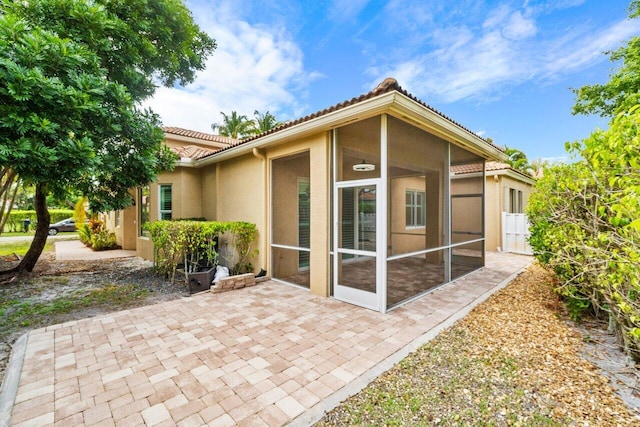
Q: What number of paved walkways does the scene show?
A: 2